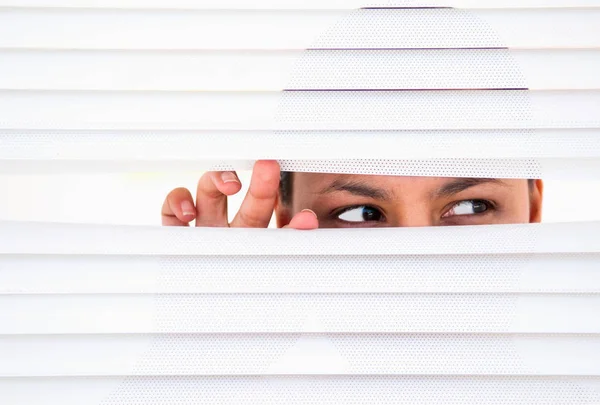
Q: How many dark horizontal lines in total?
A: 3